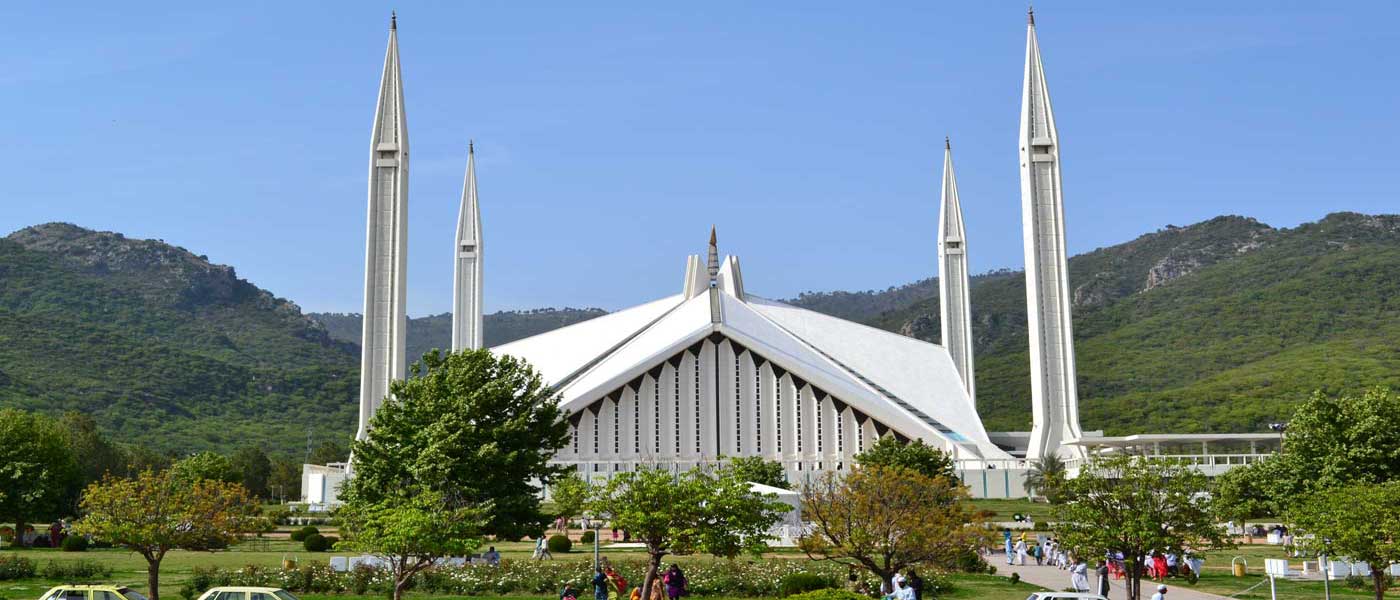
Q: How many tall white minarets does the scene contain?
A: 4